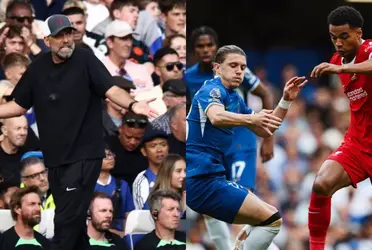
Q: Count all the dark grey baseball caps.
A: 1